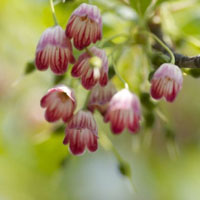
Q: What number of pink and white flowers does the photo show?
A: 8